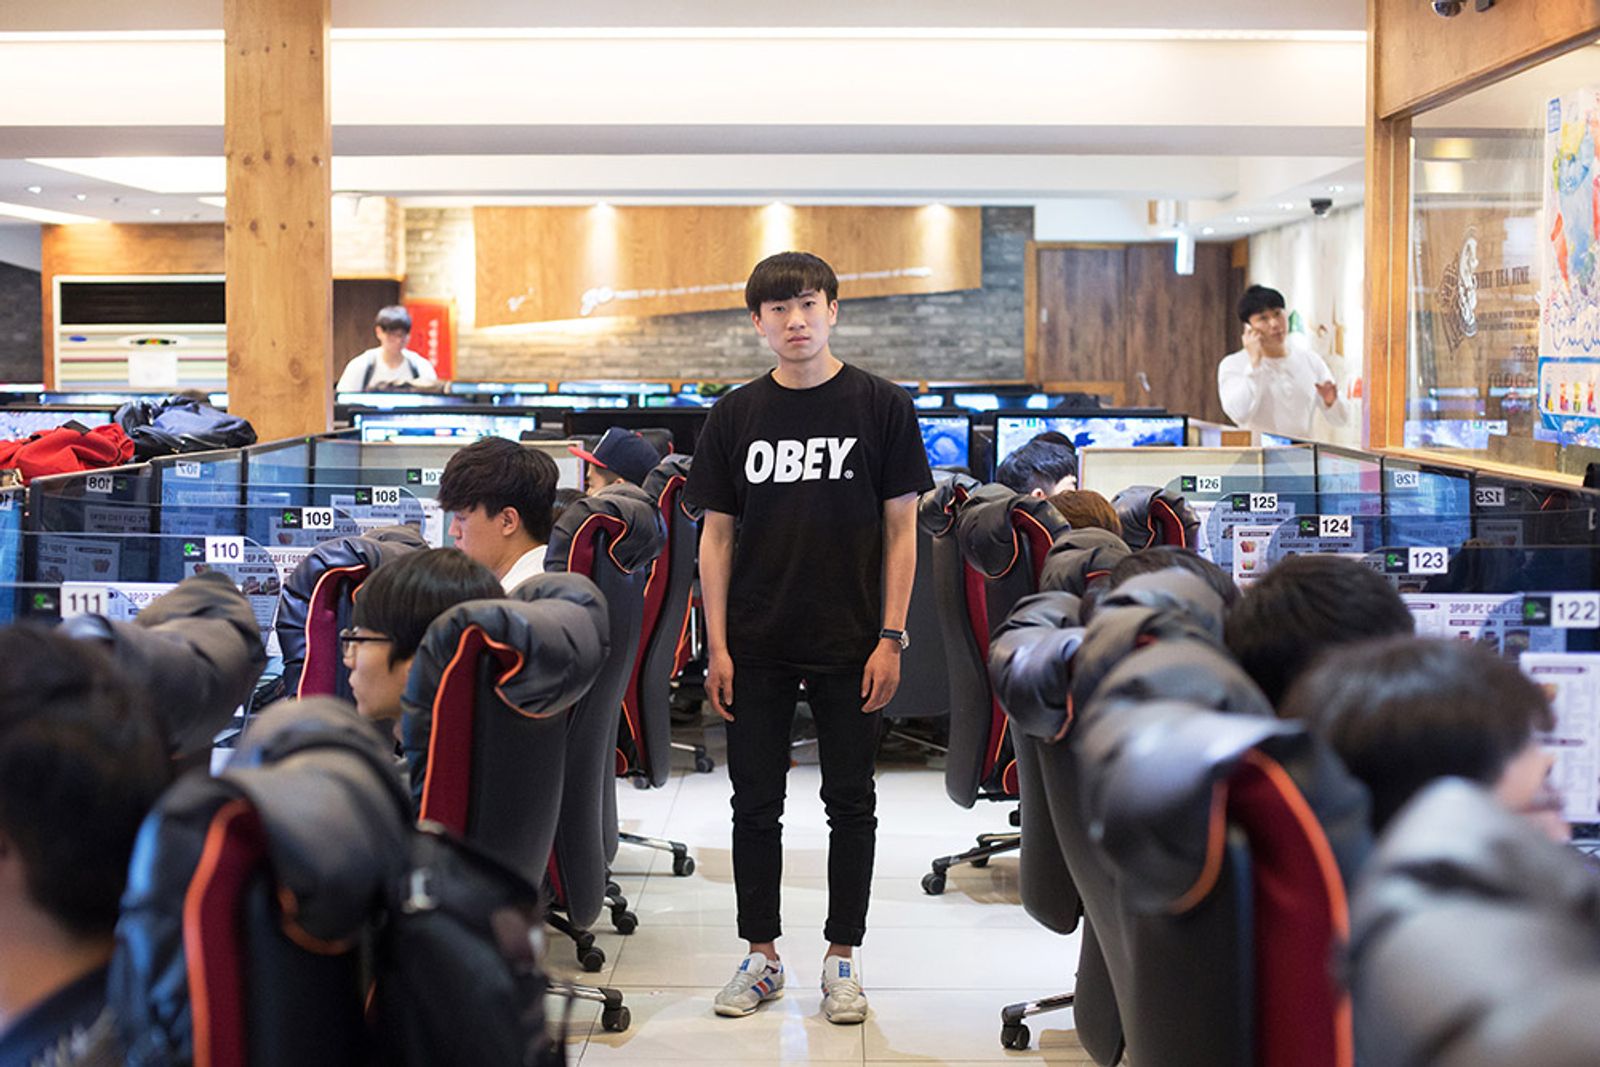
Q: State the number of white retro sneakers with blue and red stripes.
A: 2